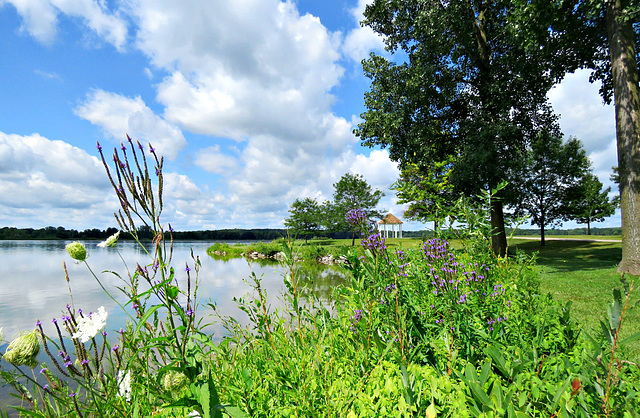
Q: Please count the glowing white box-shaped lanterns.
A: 0